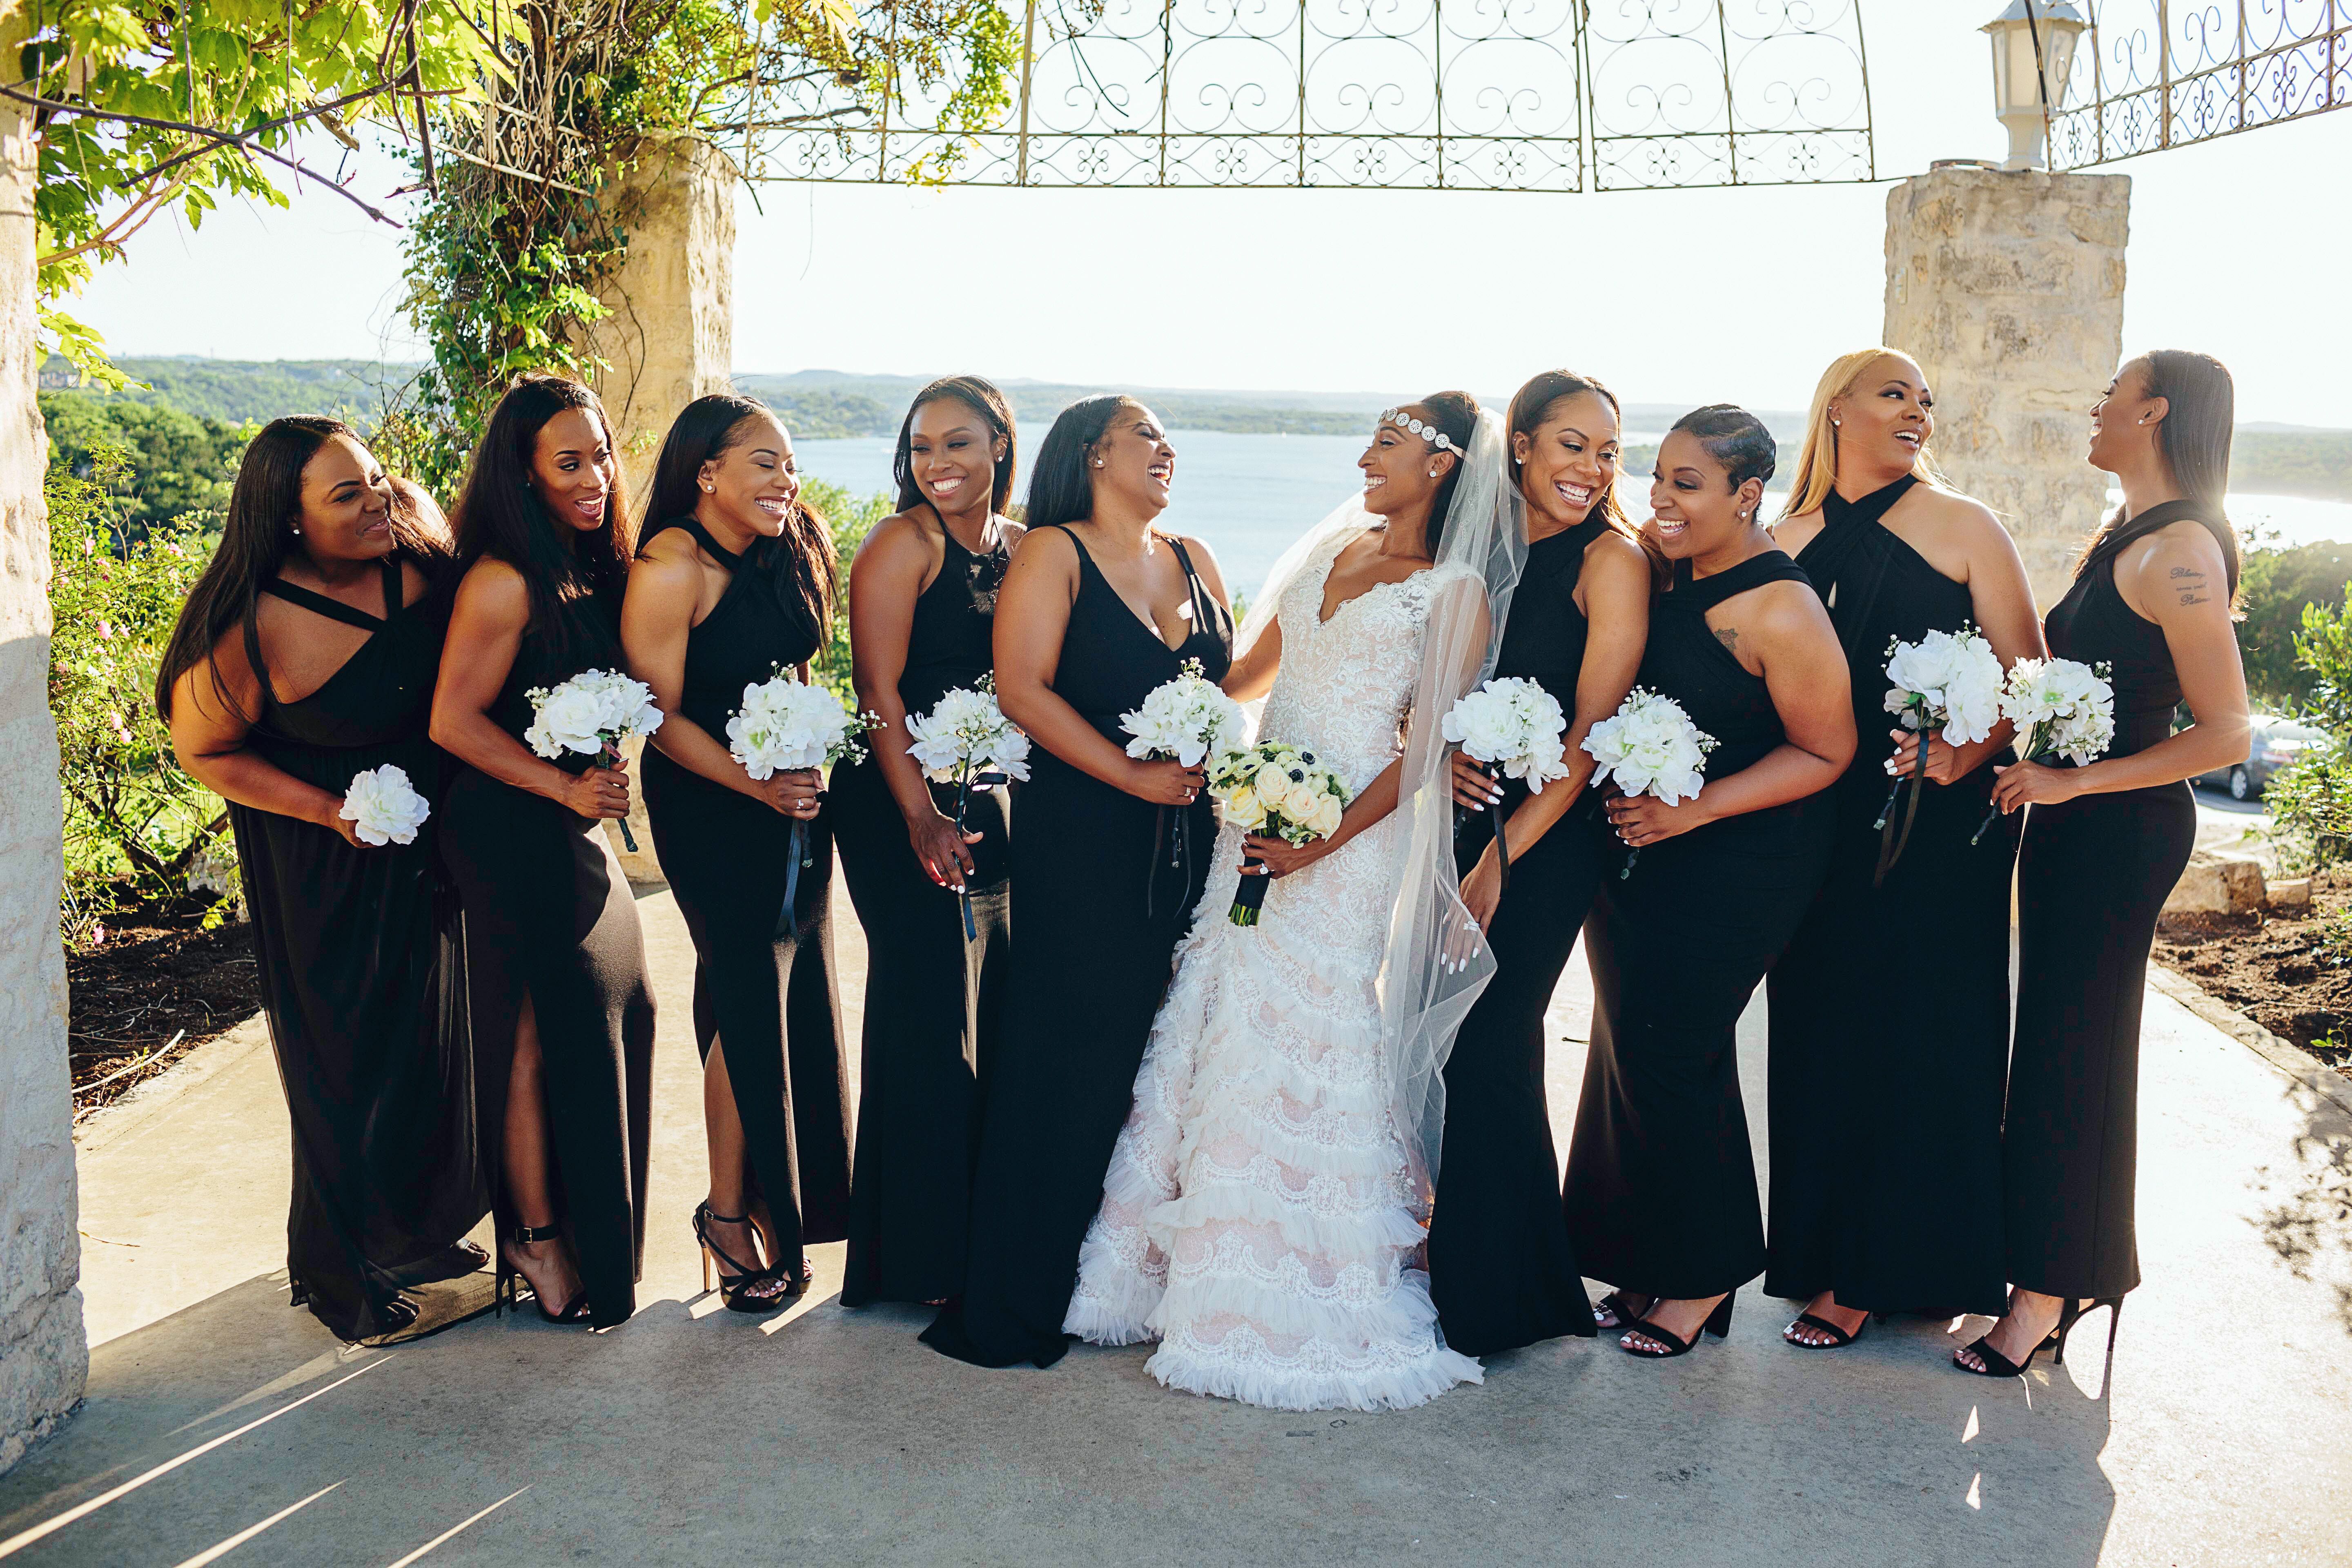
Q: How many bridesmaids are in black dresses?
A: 9